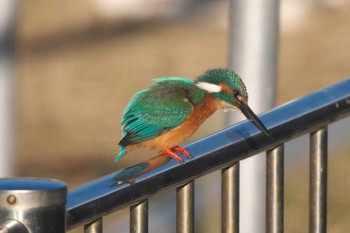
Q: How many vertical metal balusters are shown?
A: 6